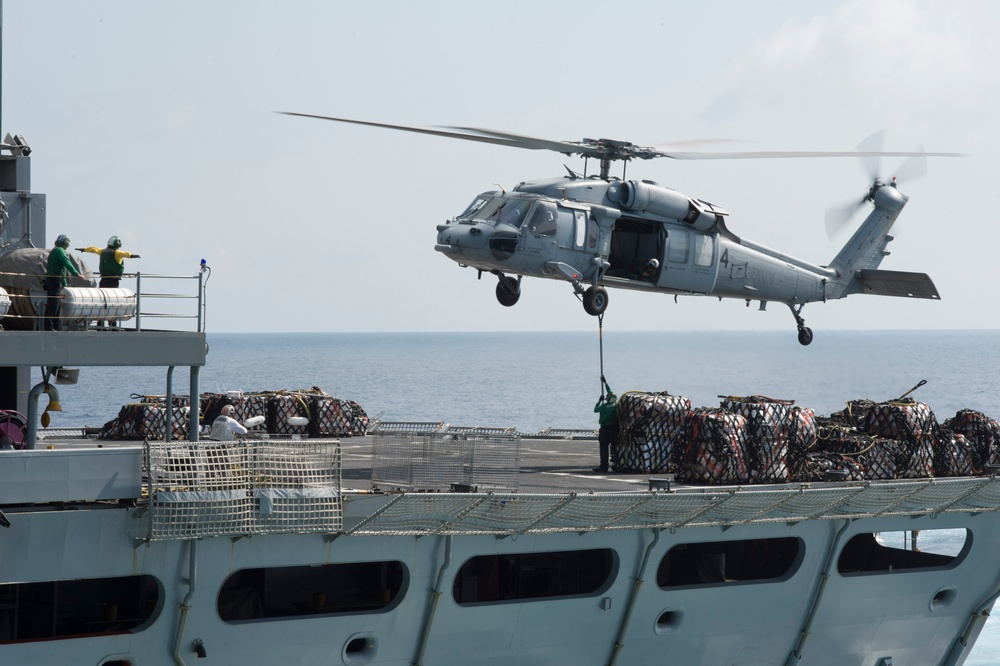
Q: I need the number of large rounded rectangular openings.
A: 5